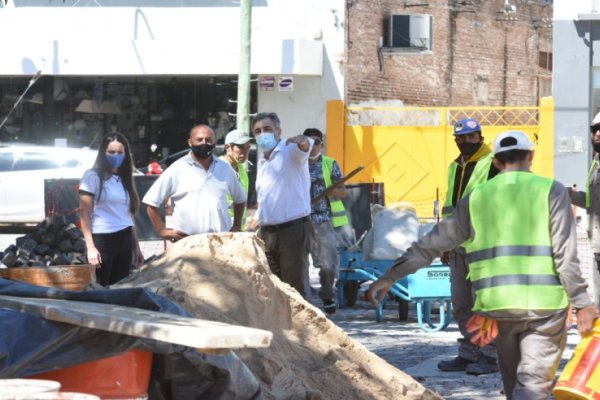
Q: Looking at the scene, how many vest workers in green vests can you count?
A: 5